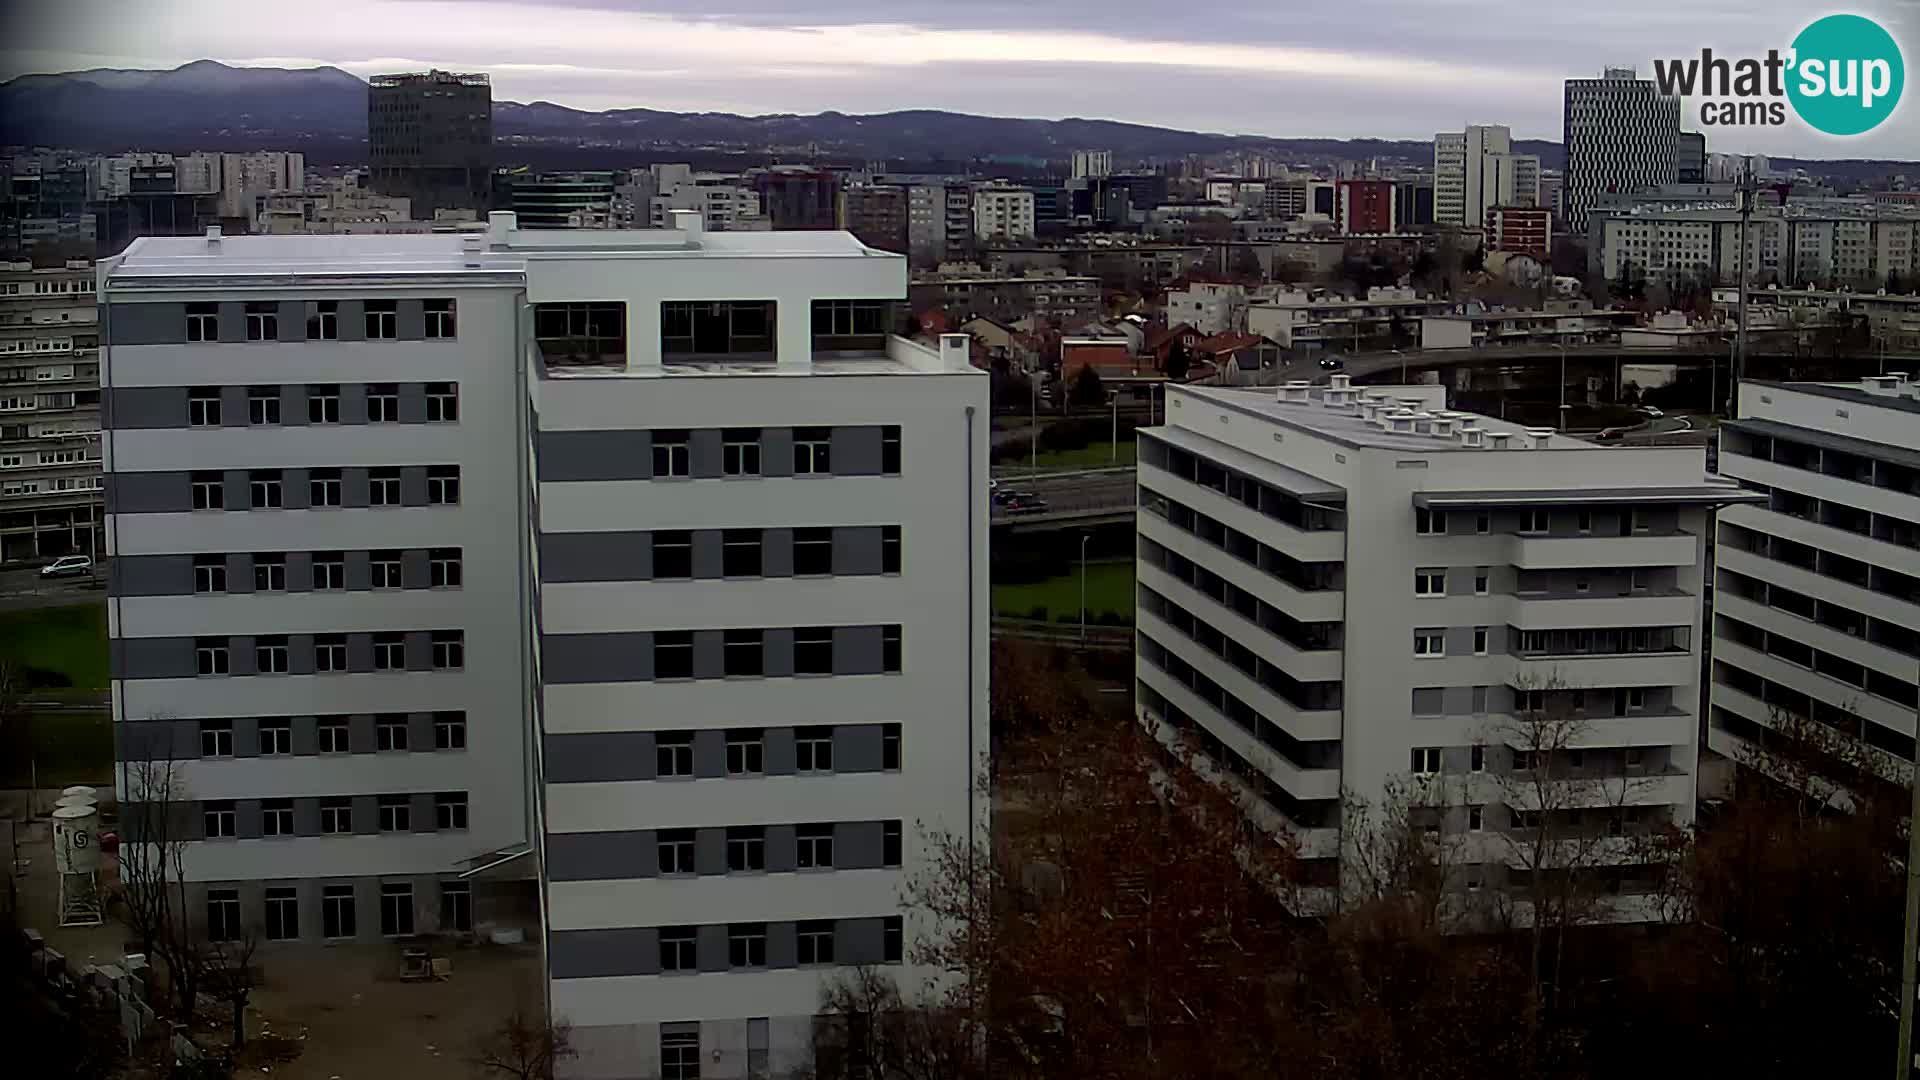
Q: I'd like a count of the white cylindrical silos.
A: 3